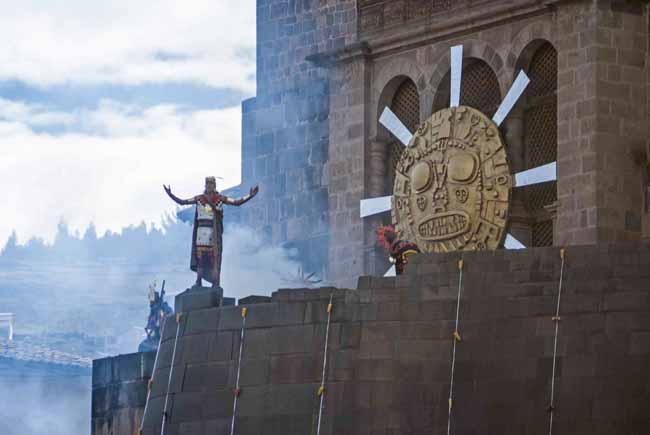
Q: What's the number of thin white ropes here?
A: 6